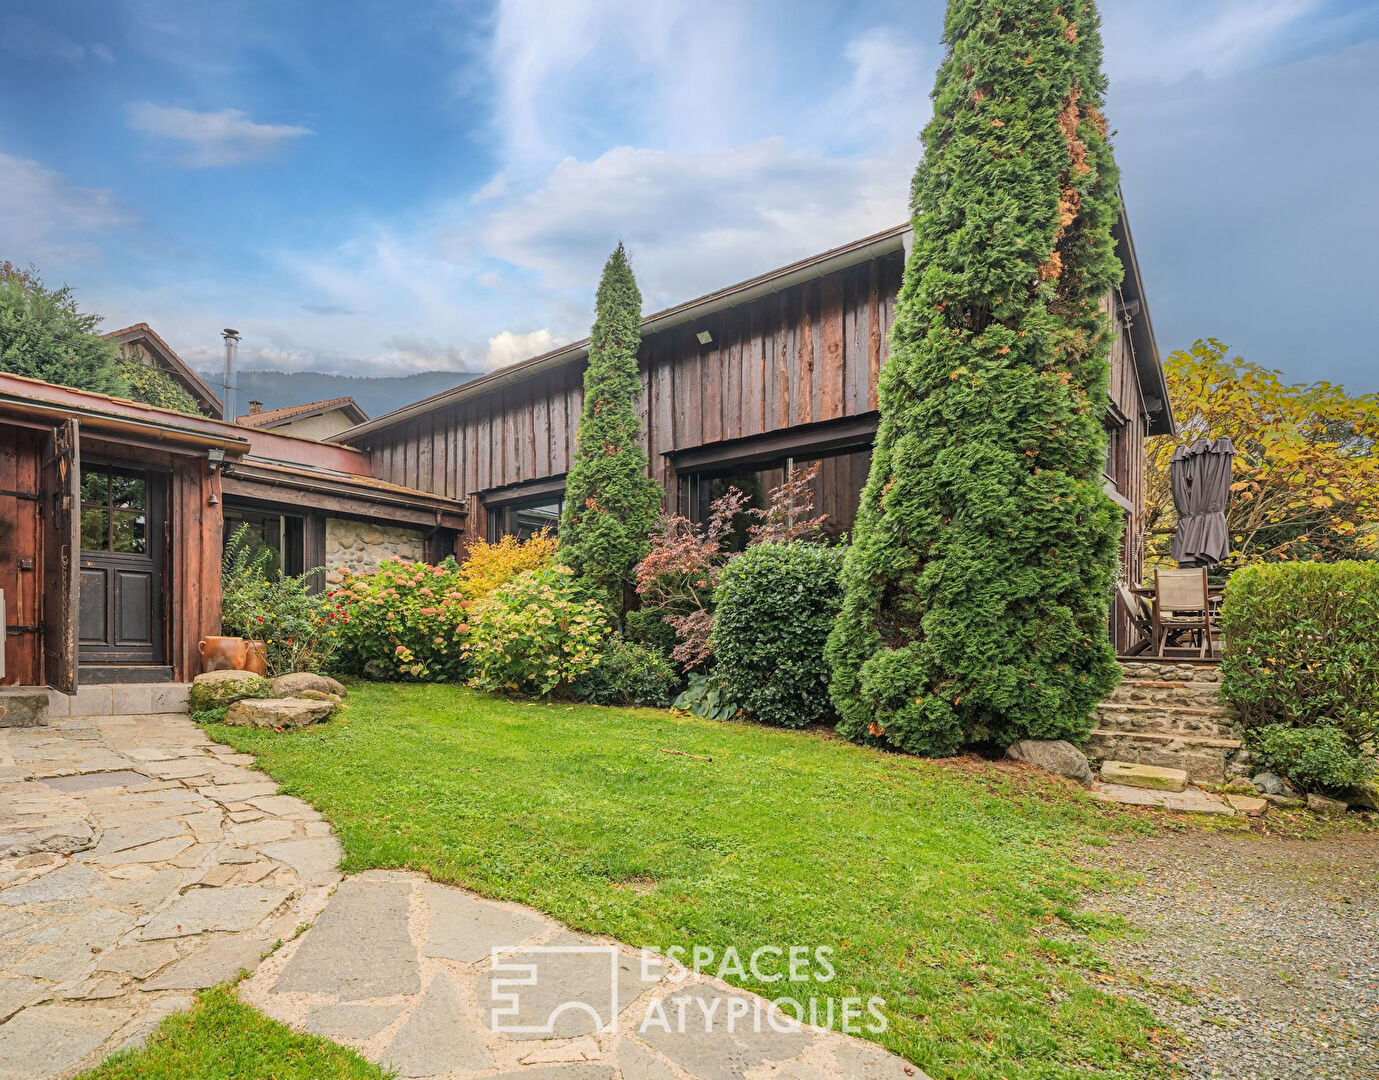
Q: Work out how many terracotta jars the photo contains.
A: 2